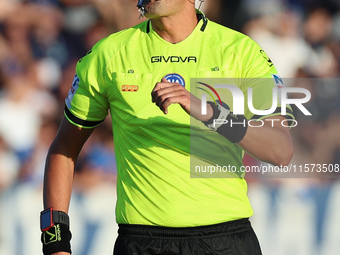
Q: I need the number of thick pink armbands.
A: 0